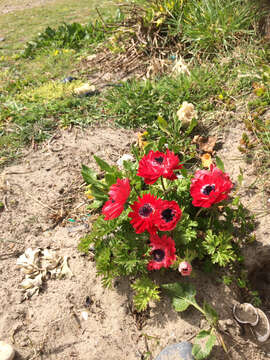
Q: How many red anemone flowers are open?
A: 6